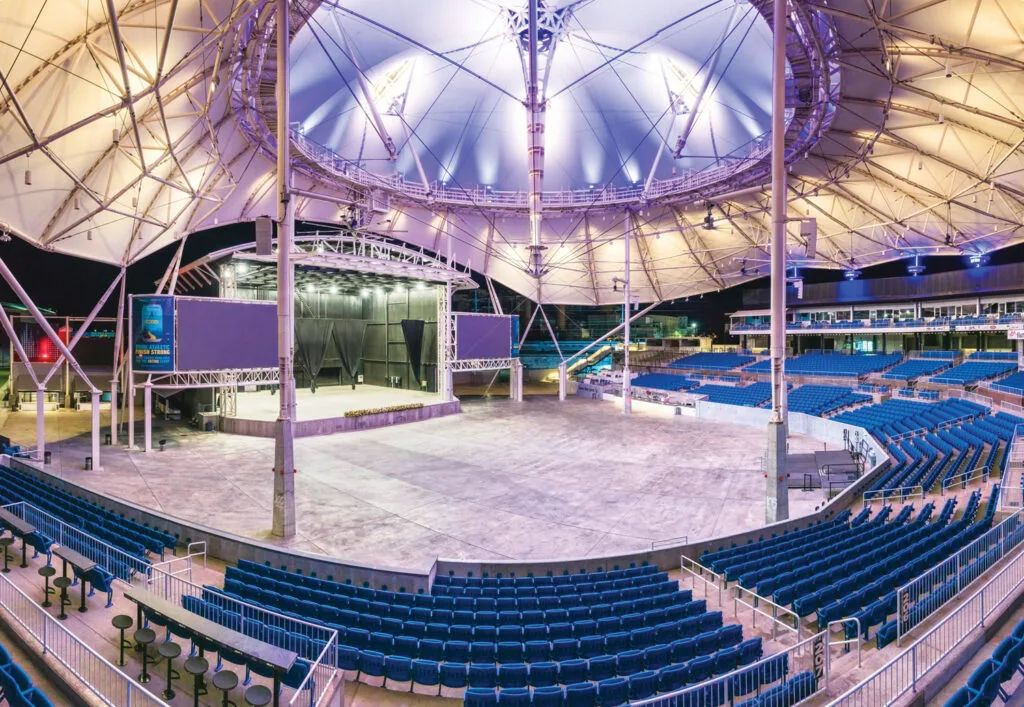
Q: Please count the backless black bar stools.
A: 9